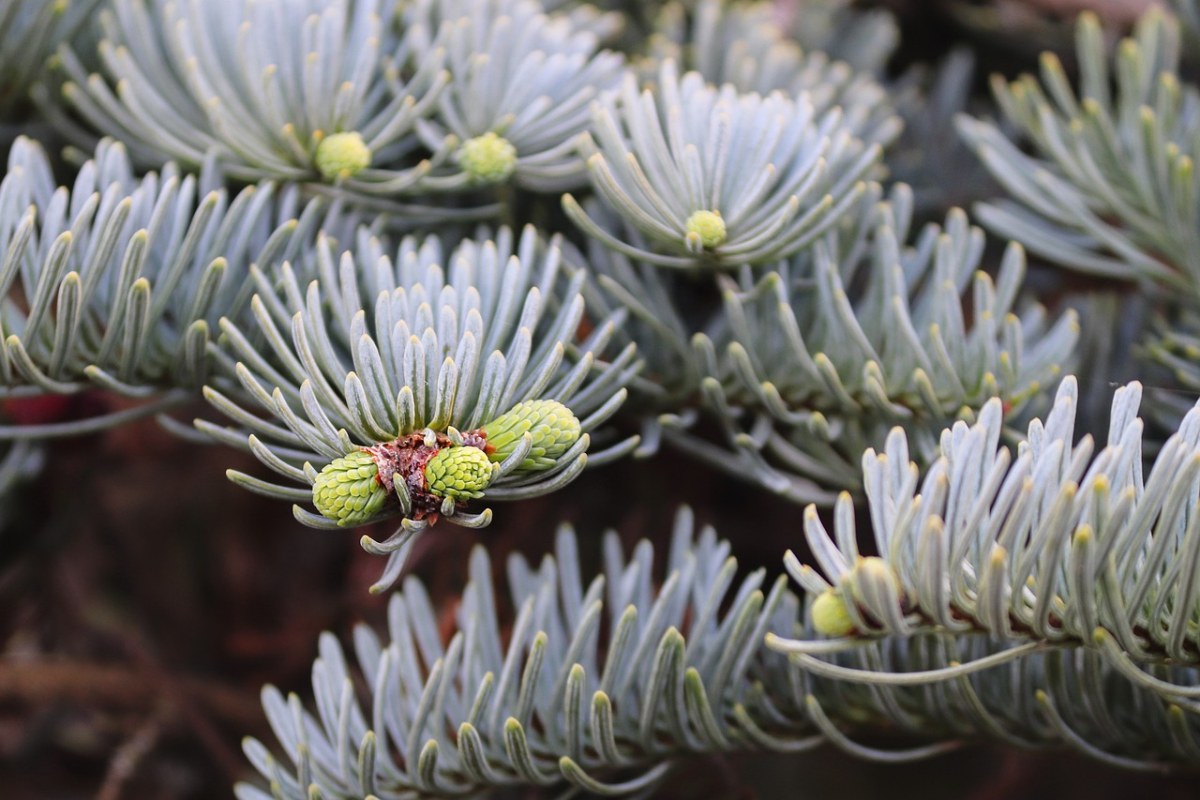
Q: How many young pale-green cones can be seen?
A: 8